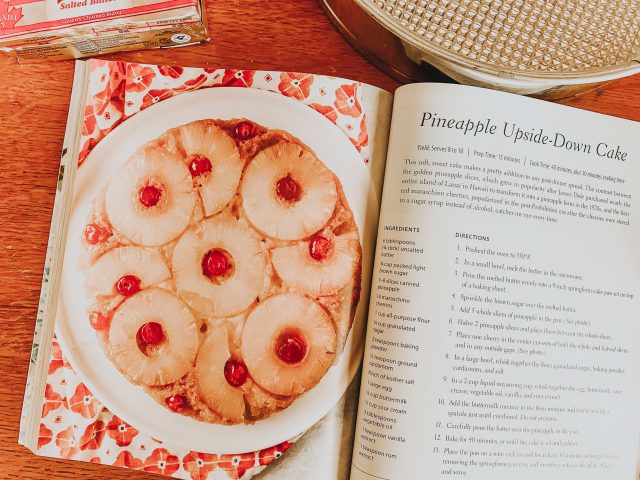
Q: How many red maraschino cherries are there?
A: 13